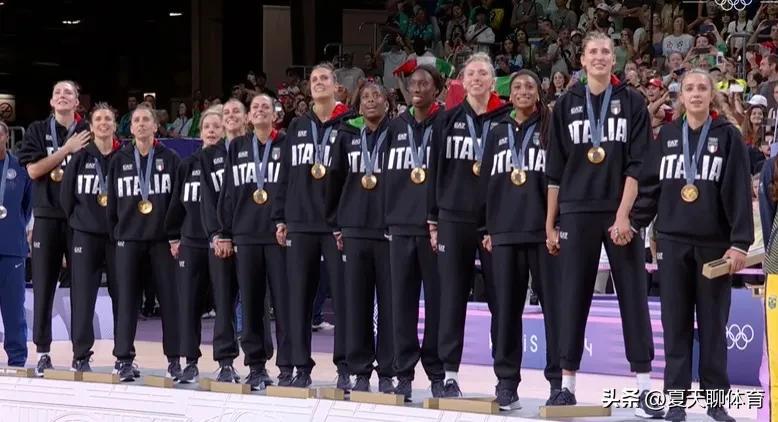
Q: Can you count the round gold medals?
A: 11